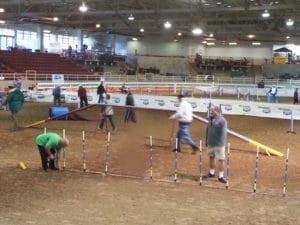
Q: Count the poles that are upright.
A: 10